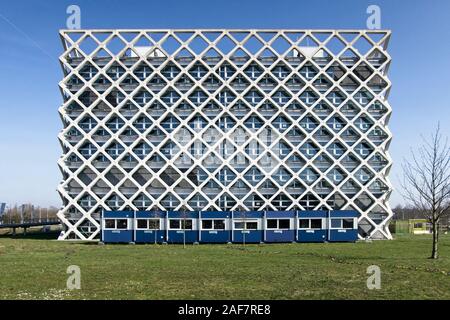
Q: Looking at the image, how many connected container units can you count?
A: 8